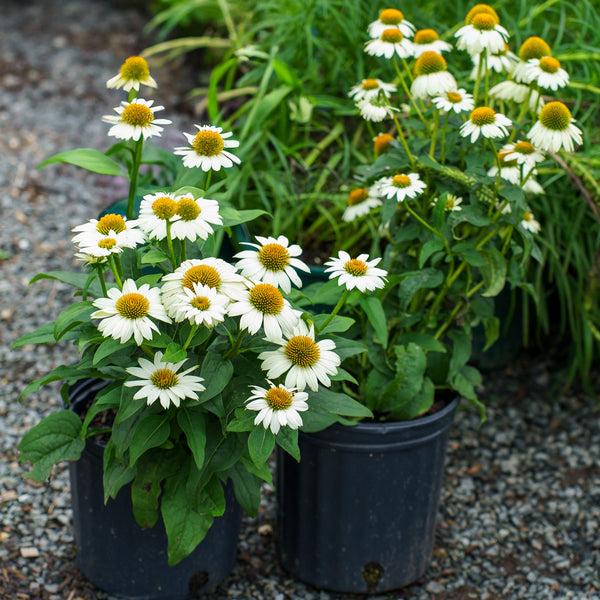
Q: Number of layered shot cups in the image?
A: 0